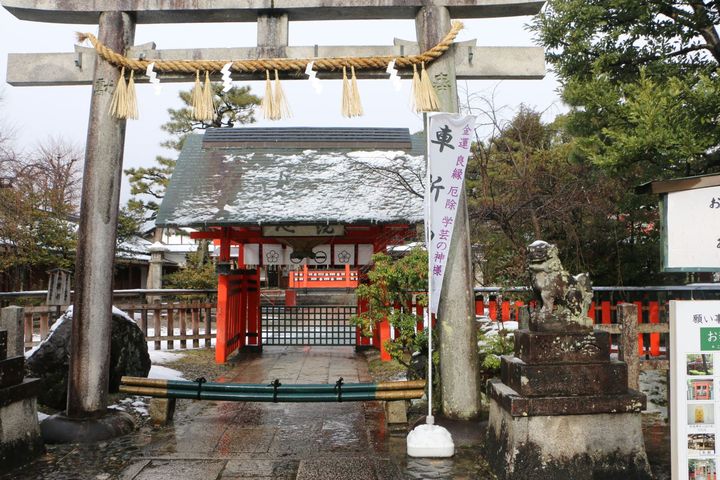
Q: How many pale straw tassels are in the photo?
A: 10